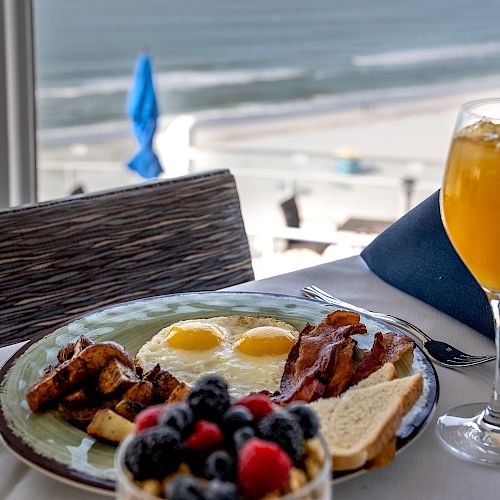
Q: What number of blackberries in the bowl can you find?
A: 3